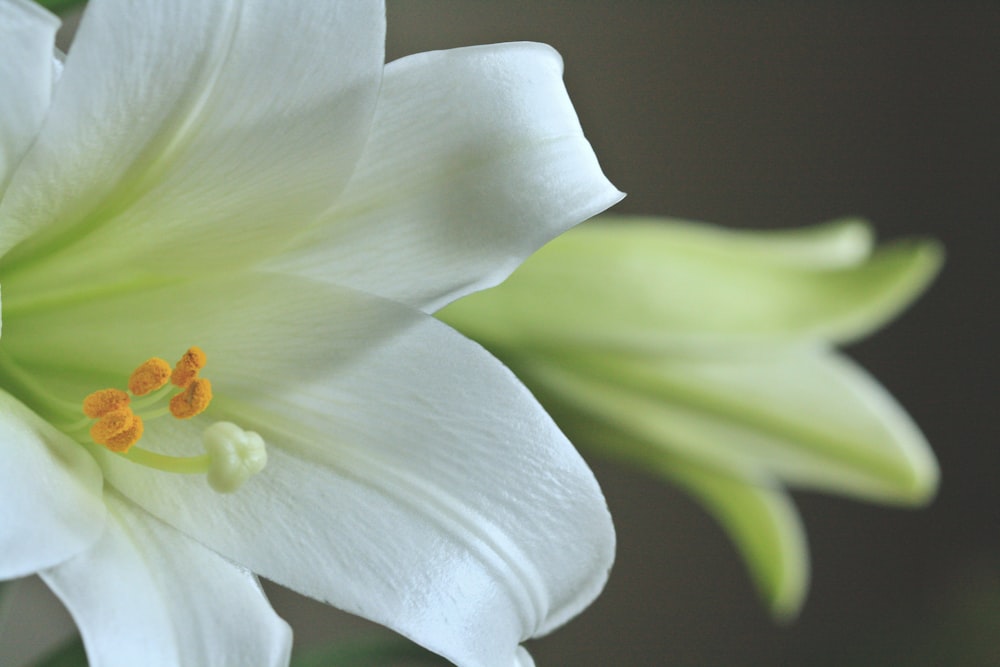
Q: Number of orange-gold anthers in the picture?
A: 6